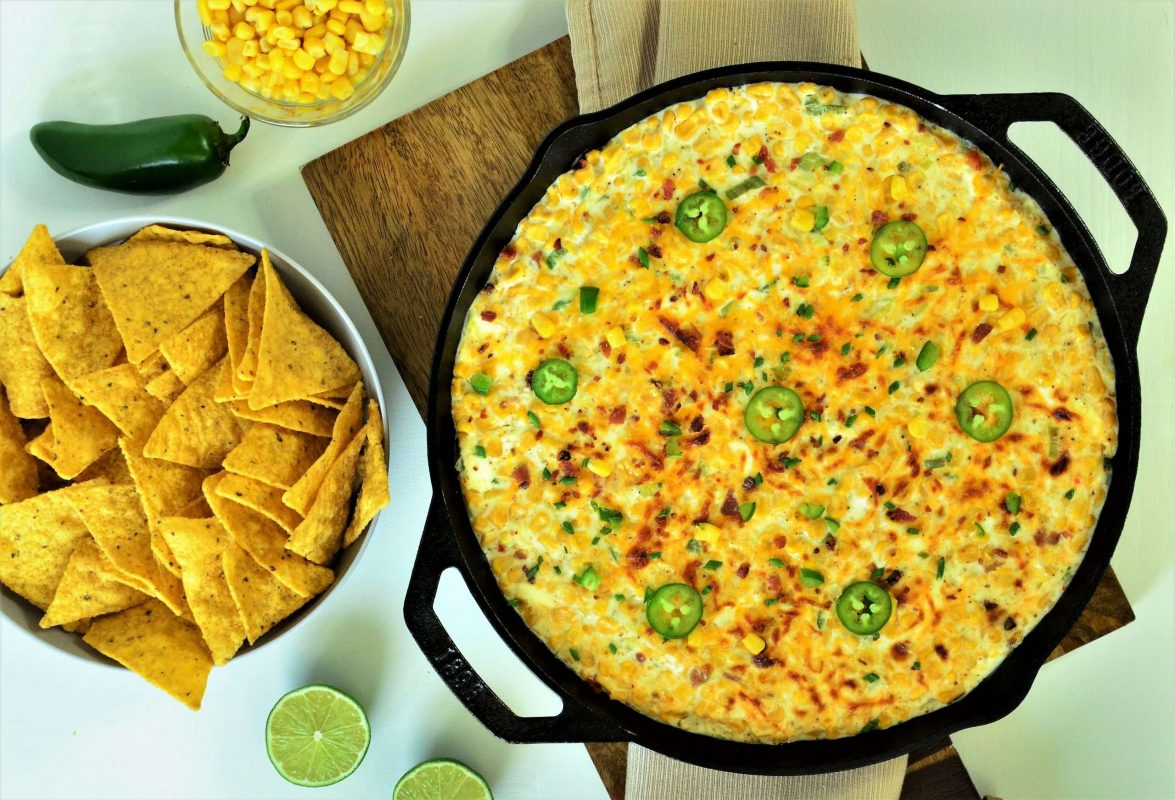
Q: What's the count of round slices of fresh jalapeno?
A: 7